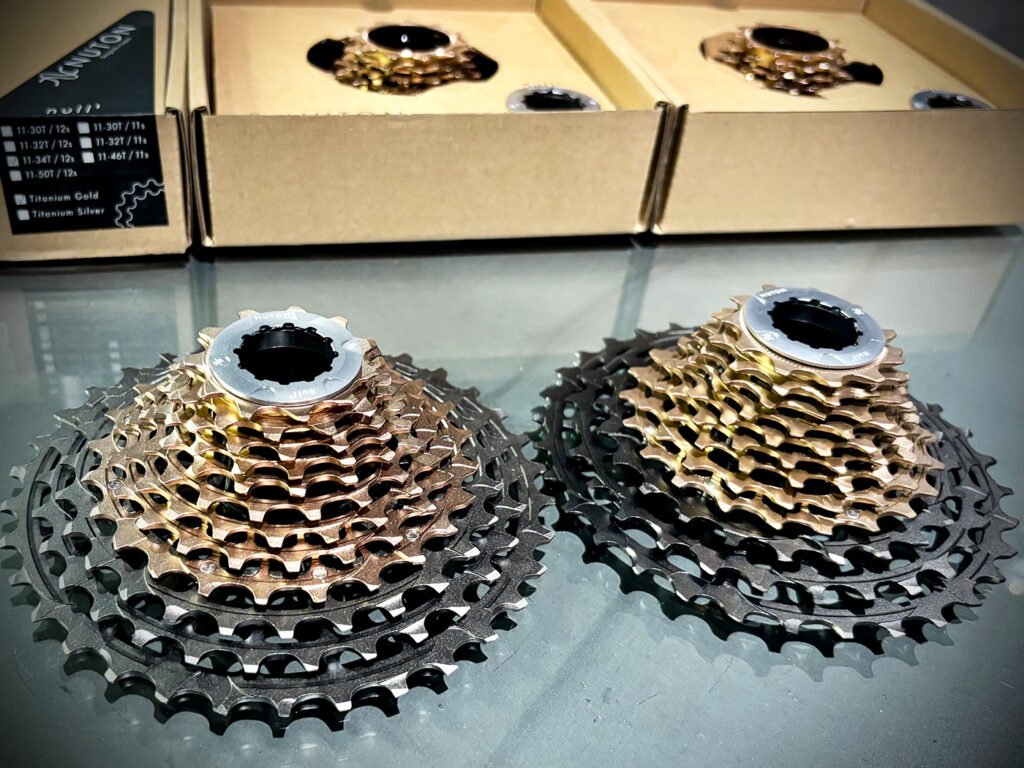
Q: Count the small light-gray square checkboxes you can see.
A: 9